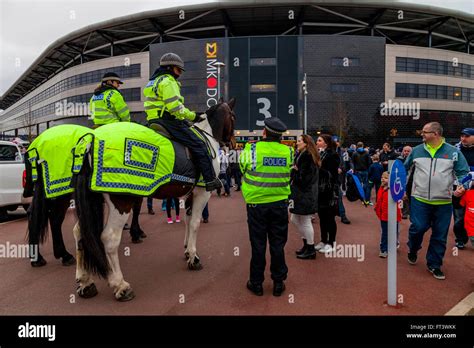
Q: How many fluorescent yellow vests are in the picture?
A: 3